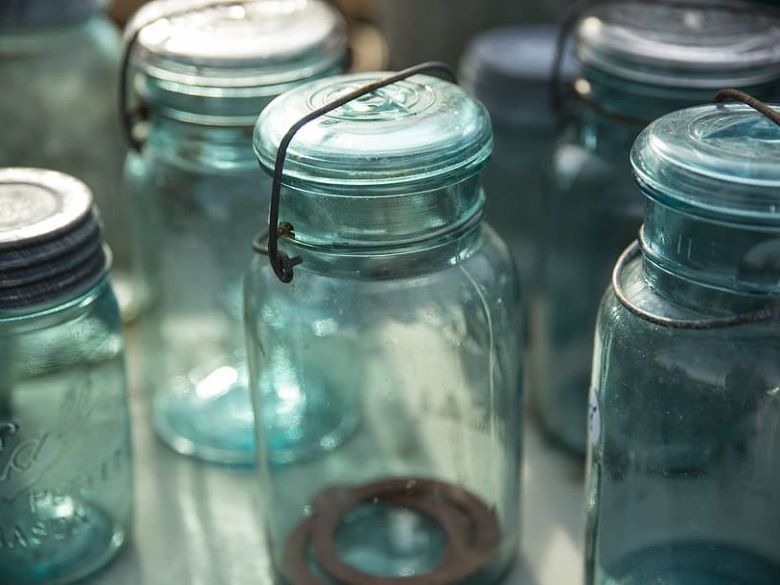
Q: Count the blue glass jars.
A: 7